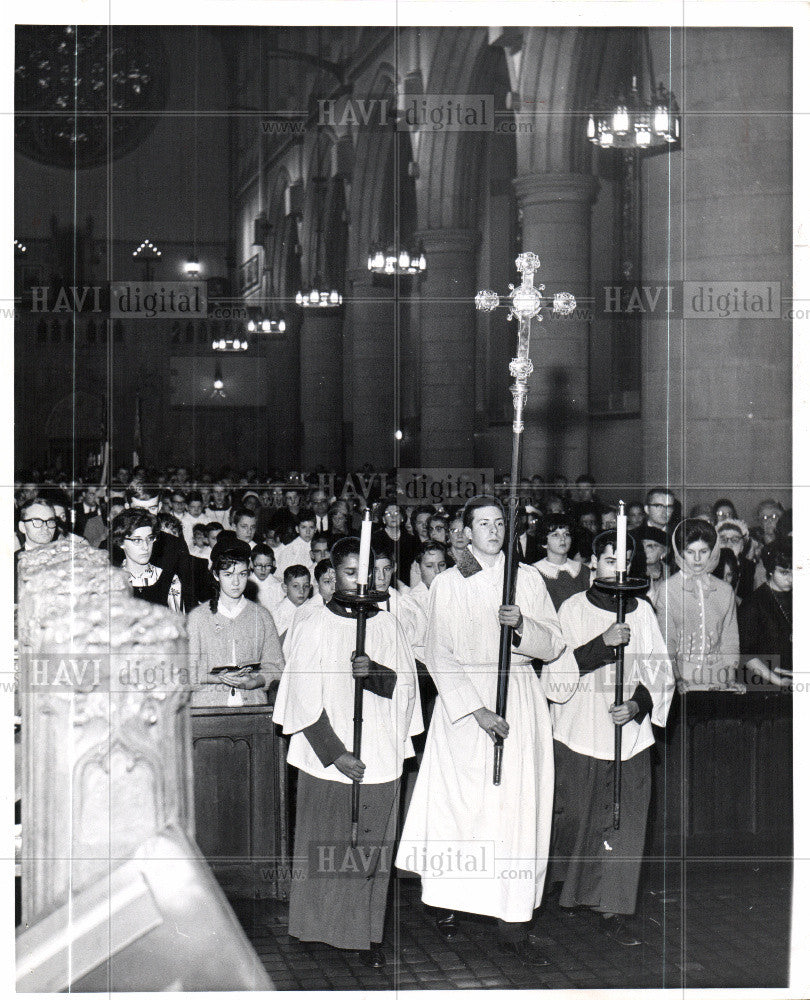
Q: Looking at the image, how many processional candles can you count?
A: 2